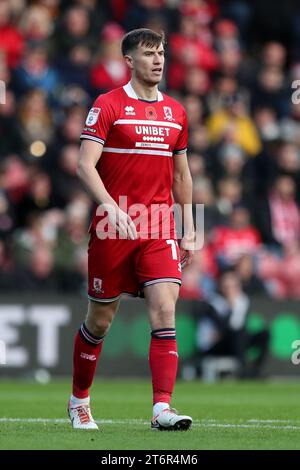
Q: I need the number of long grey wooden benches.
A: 0